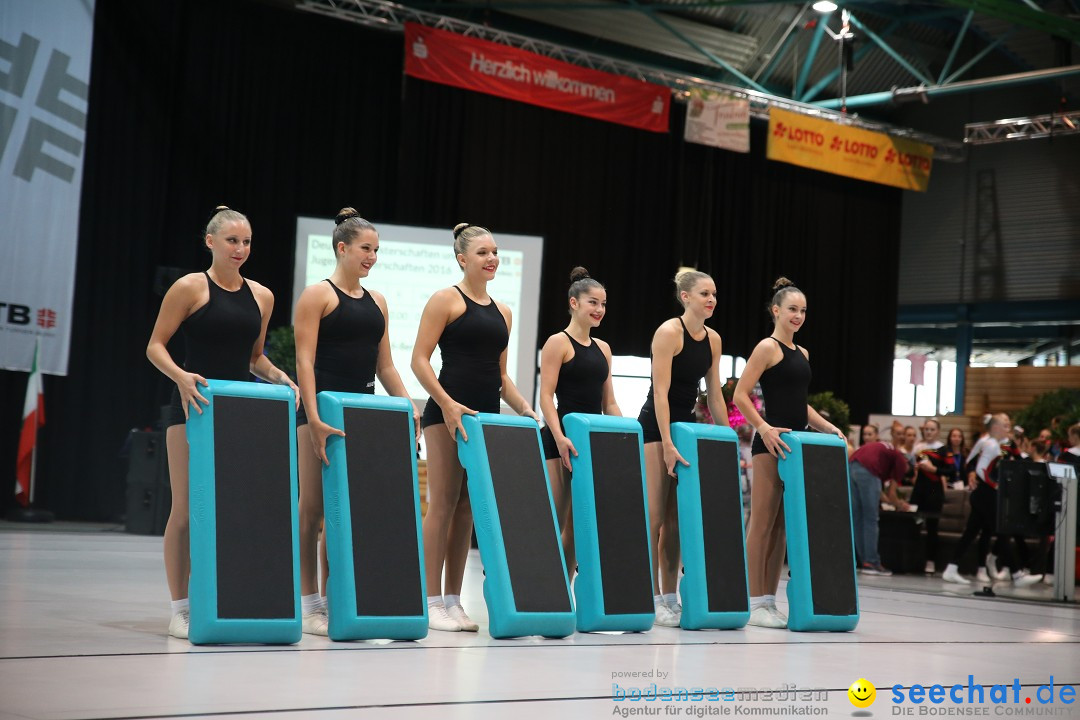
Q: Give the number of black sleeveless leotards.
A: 6